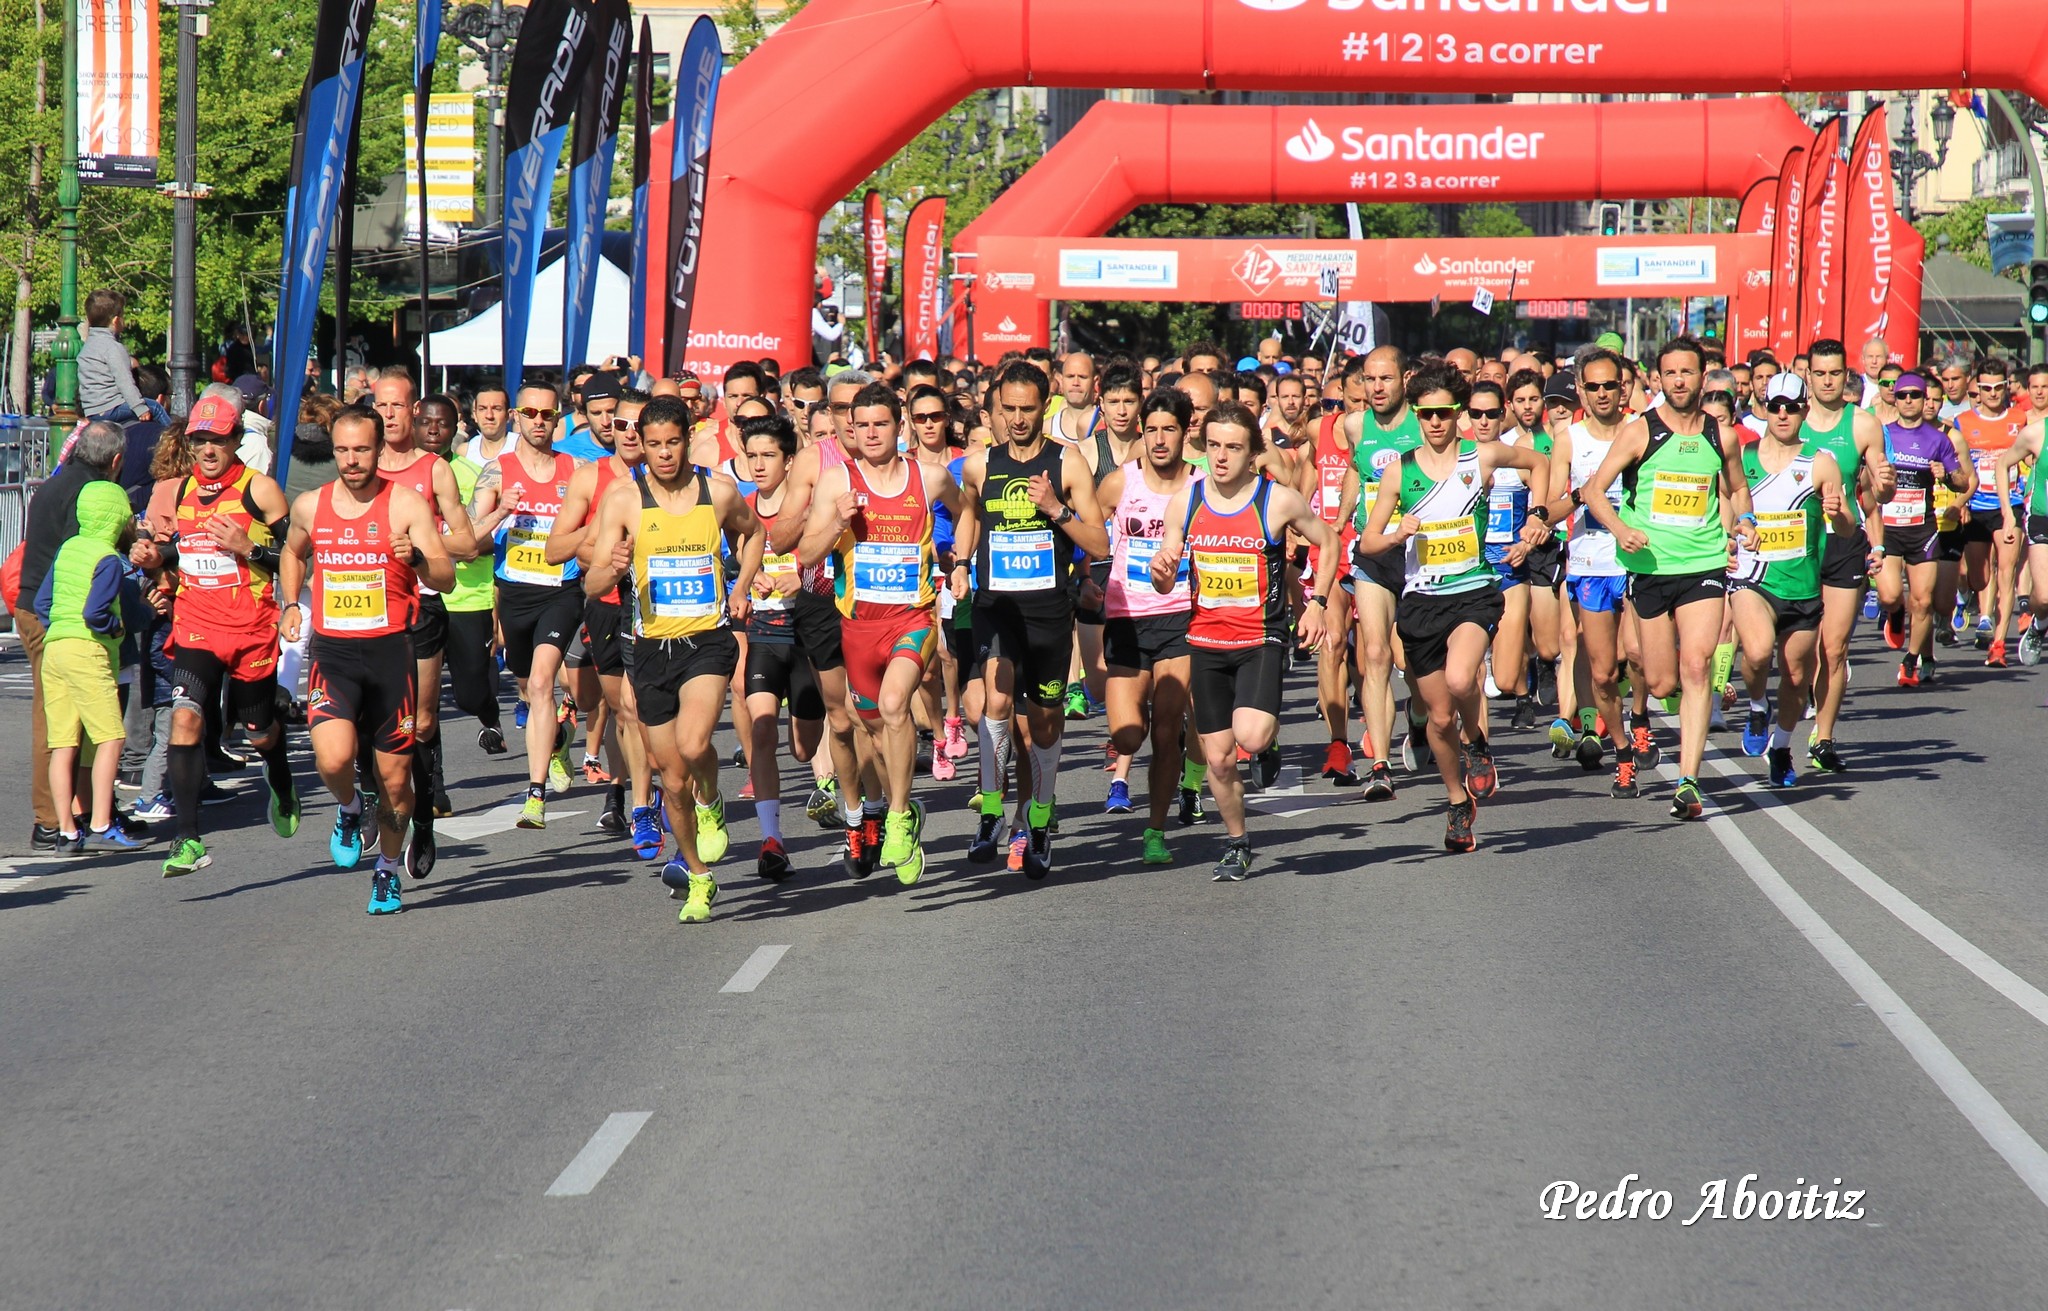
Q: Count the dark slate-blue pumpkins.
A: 0